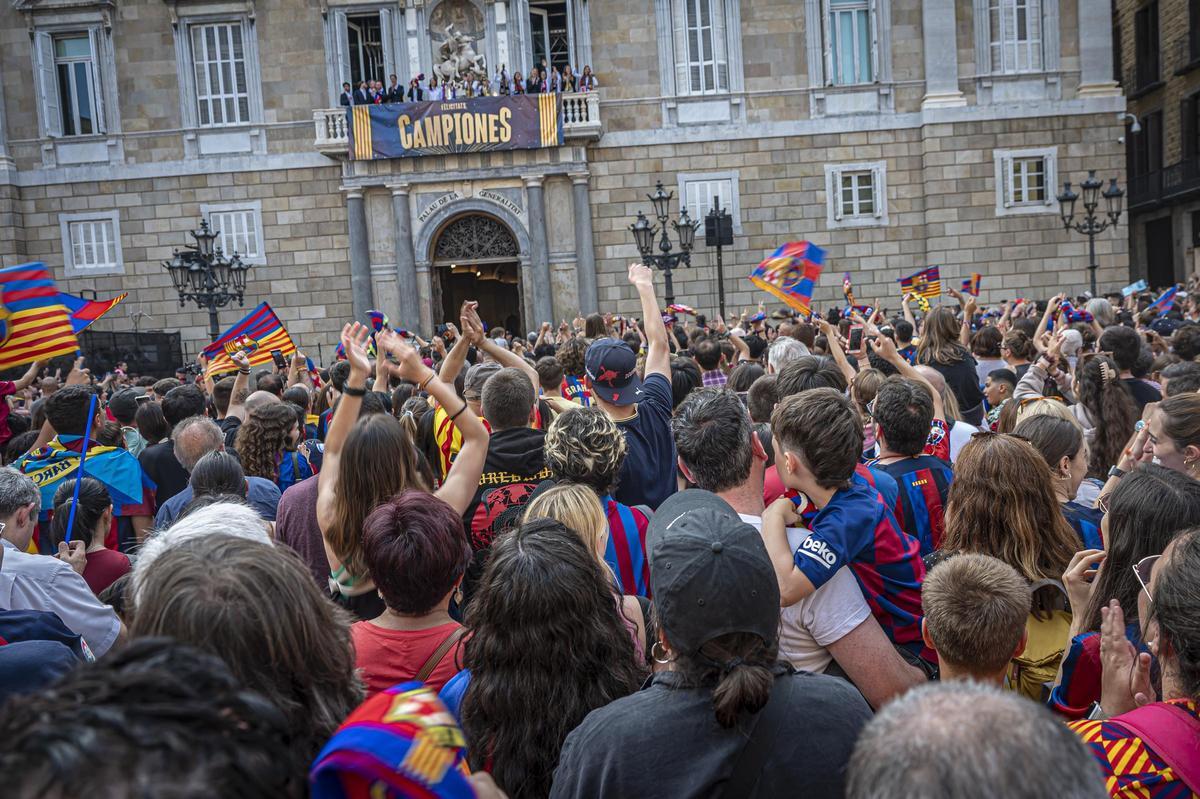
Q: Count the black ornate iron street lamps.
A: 3